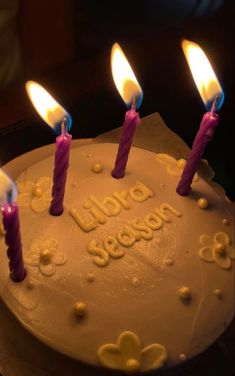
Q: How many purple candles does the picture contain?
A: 4